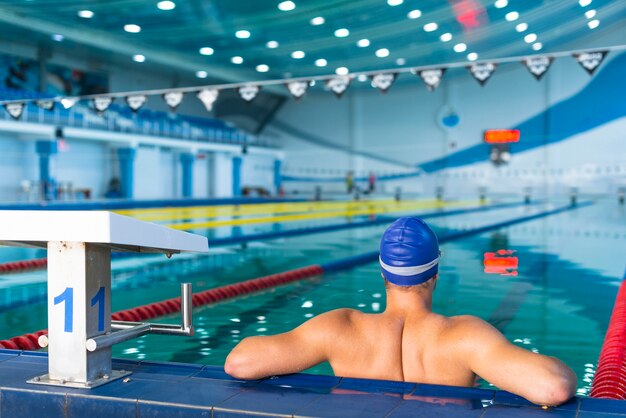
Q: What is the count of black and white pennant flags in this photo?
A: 15